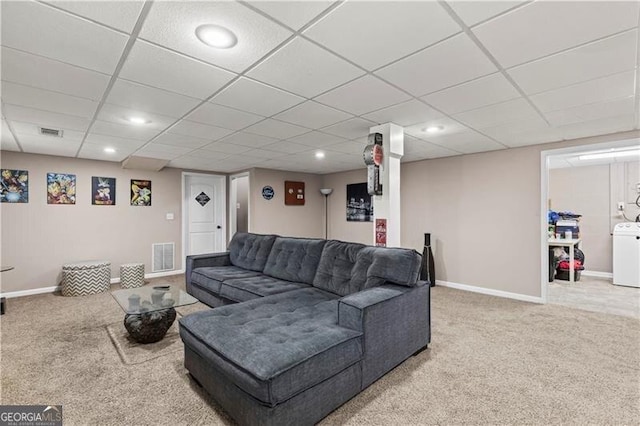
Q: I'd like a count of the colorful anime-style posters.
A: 4